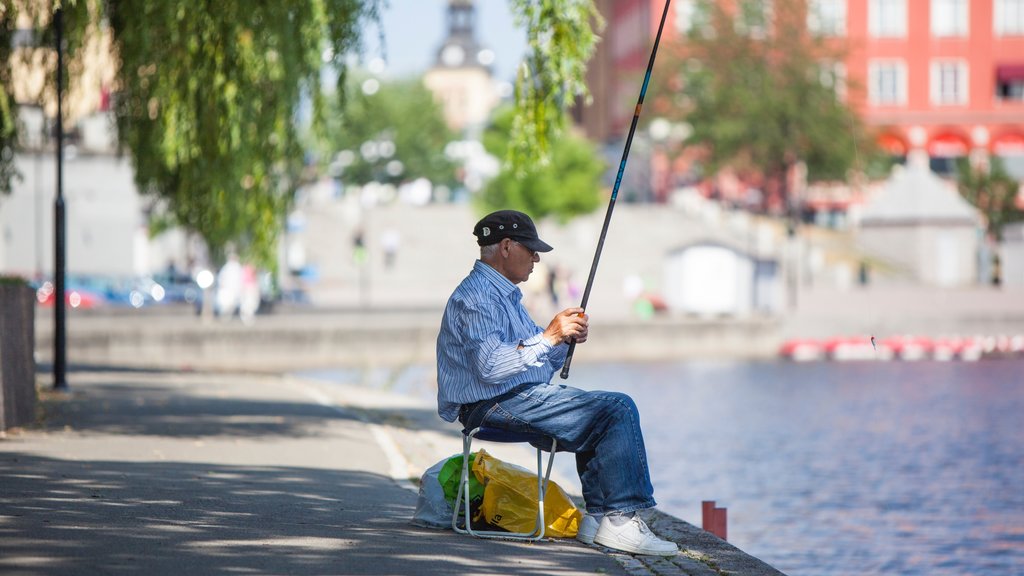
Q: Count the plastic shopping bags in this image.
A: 3